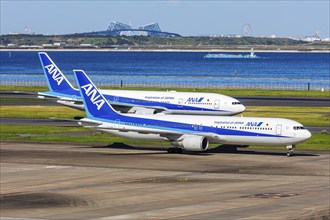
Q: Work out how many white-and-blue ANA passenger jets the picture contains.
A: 2